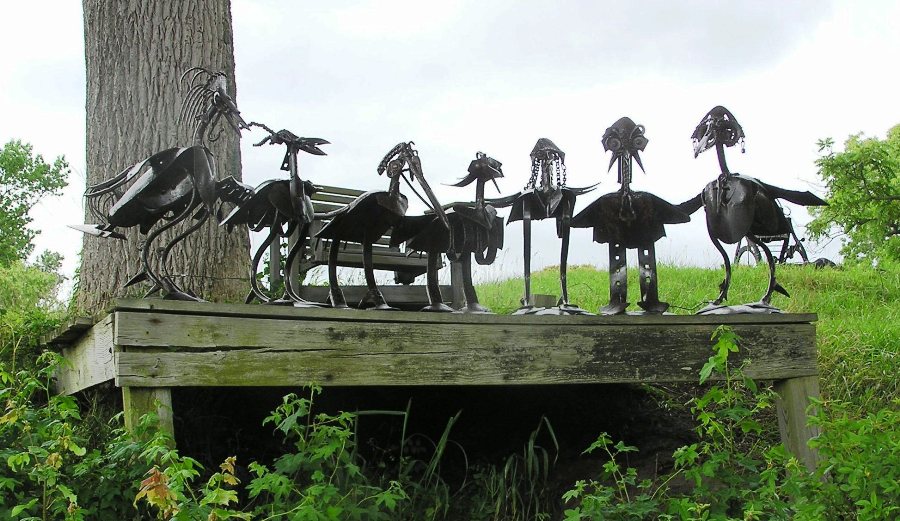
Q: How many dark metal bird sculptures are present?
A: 7